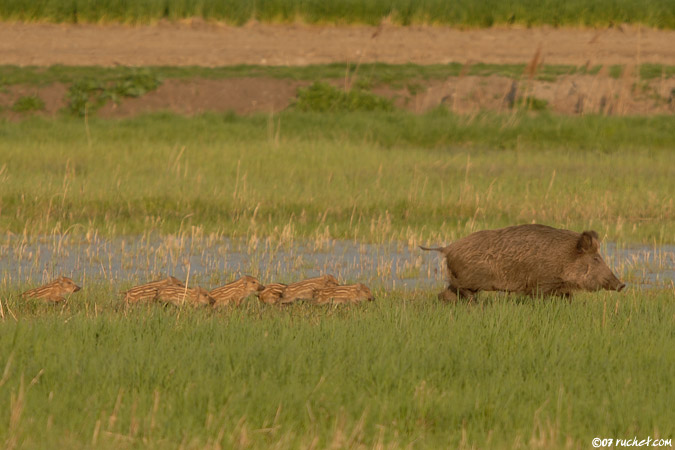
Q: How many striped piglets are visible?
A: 7